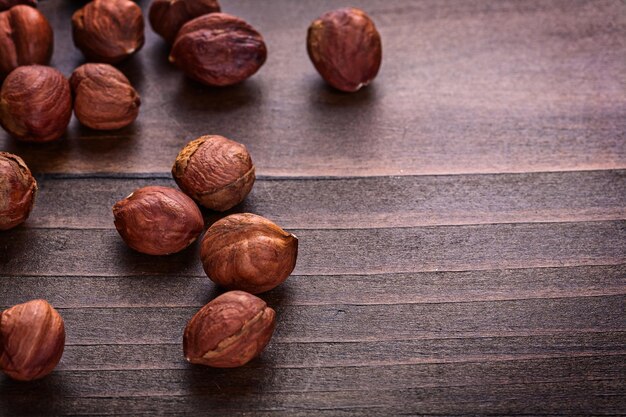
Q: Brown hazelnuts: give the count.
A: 14